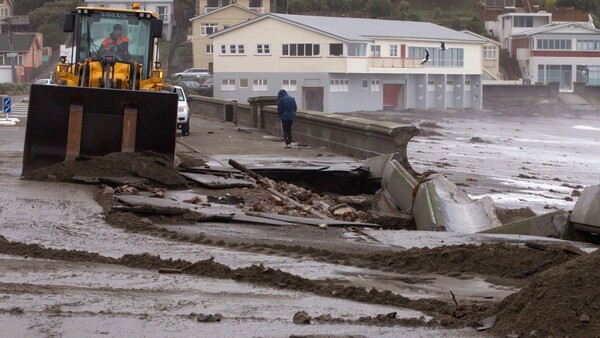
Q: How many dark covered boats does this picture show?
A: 0